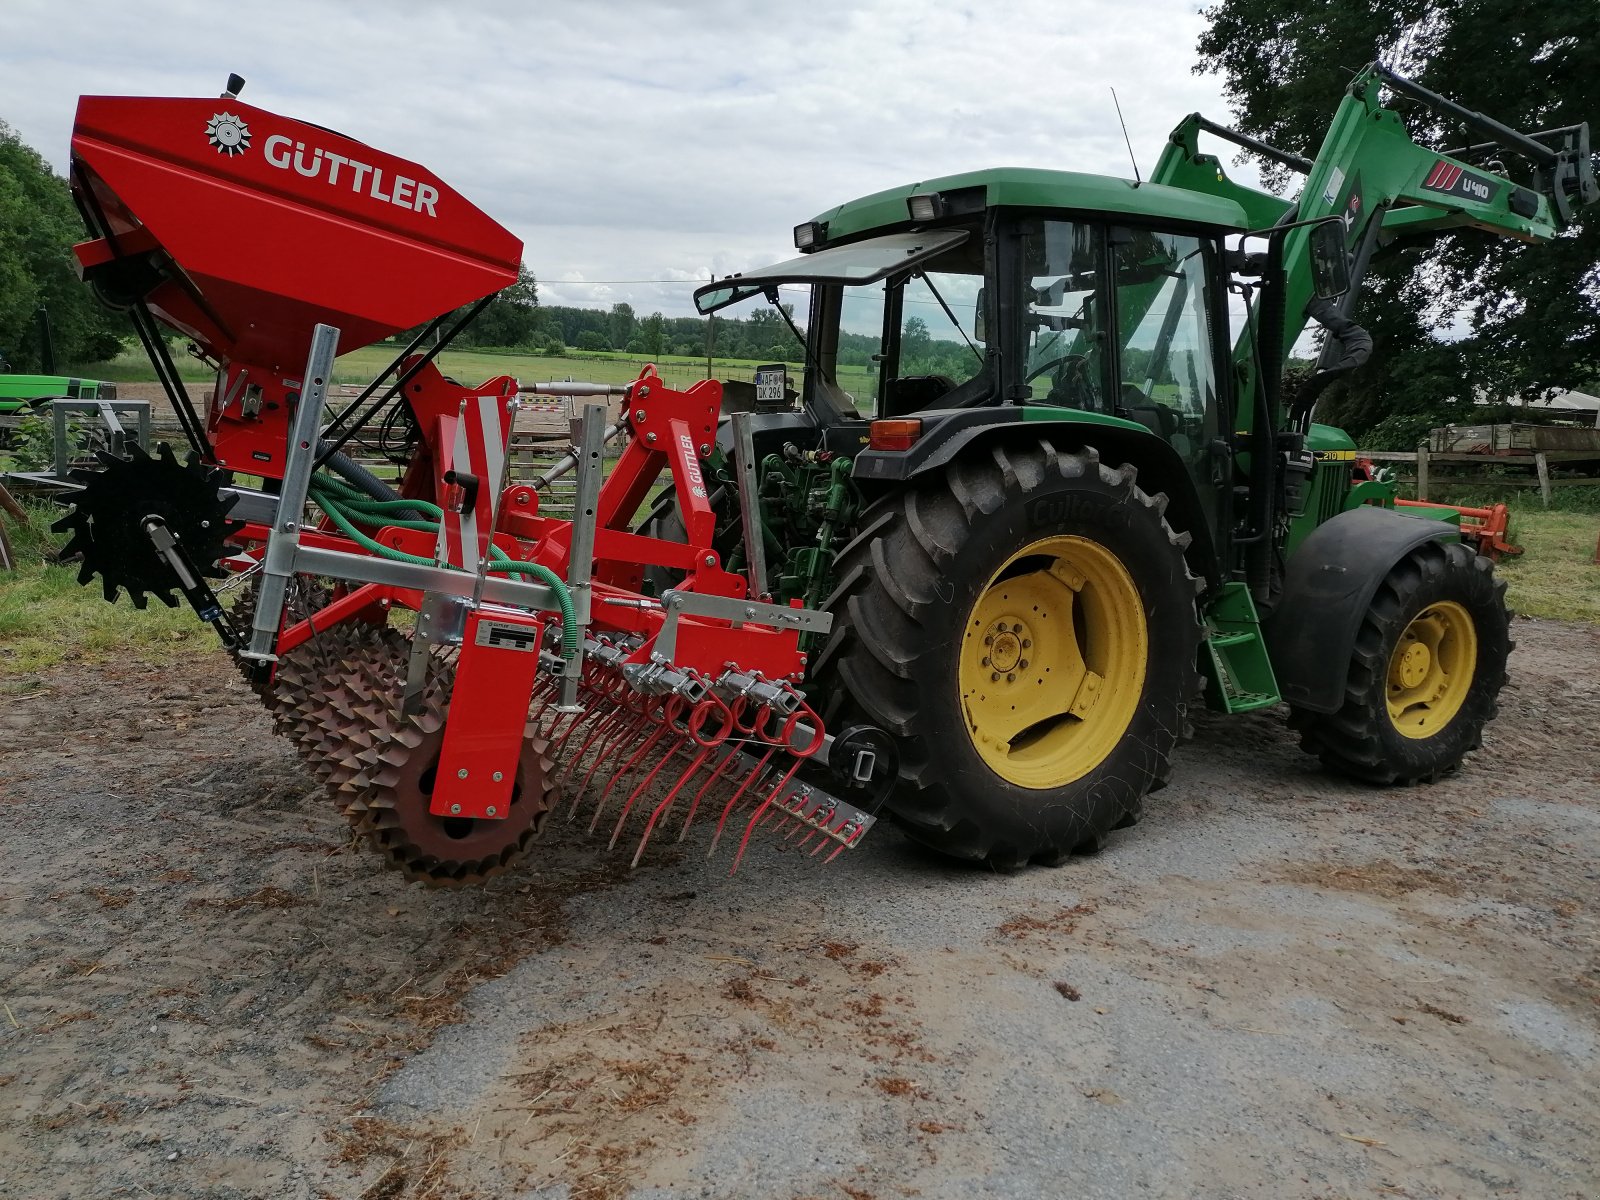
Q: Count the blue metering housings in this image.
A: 0